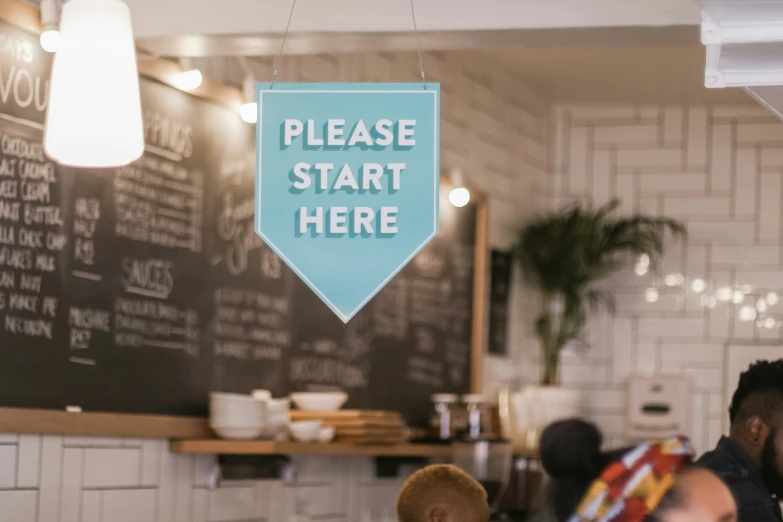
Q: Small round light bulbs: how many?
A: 4